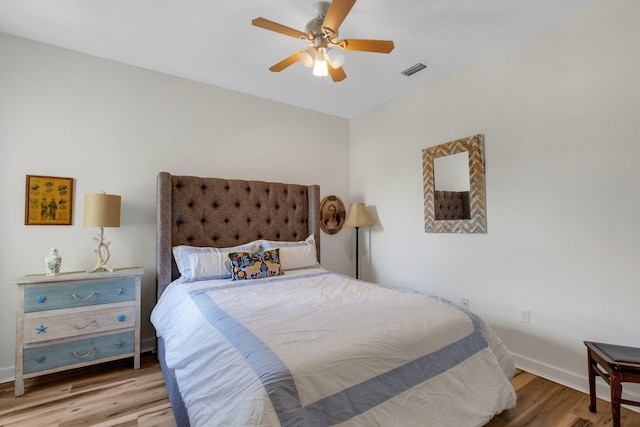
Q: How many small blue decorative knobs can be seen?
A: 6